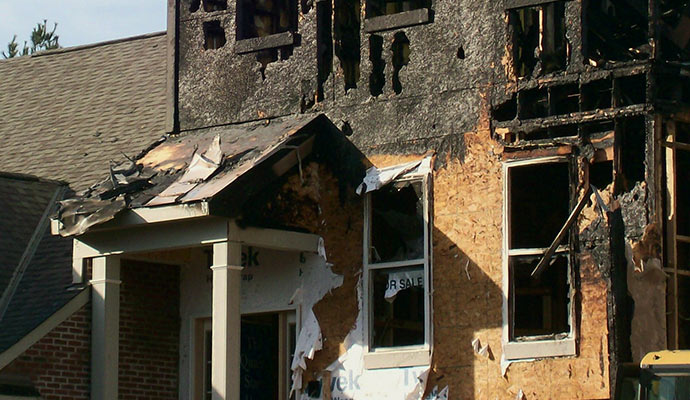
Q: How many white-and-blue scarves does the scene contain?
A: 0